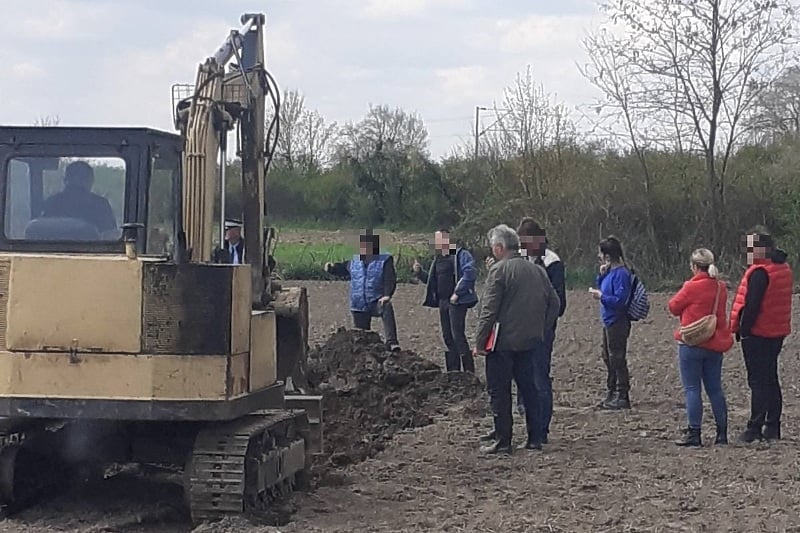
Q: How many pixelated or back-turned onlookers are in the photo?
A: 7